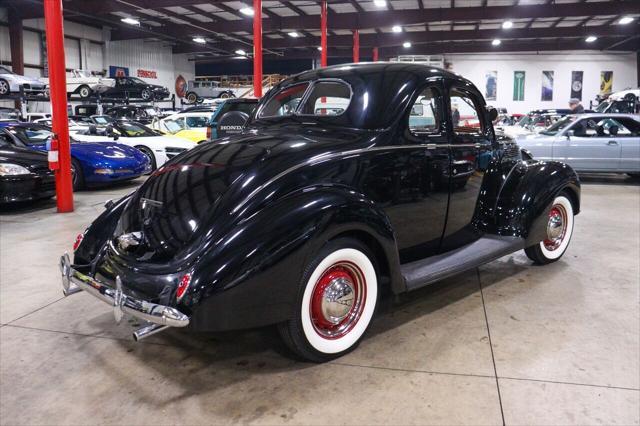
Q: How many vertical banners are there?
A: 5